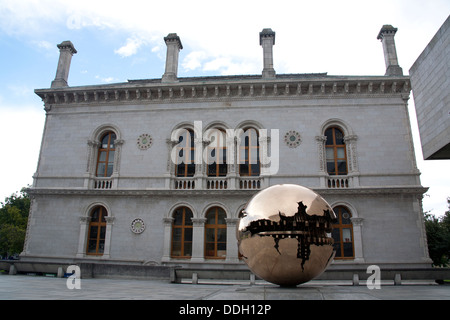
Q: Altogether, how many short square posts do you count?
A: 6